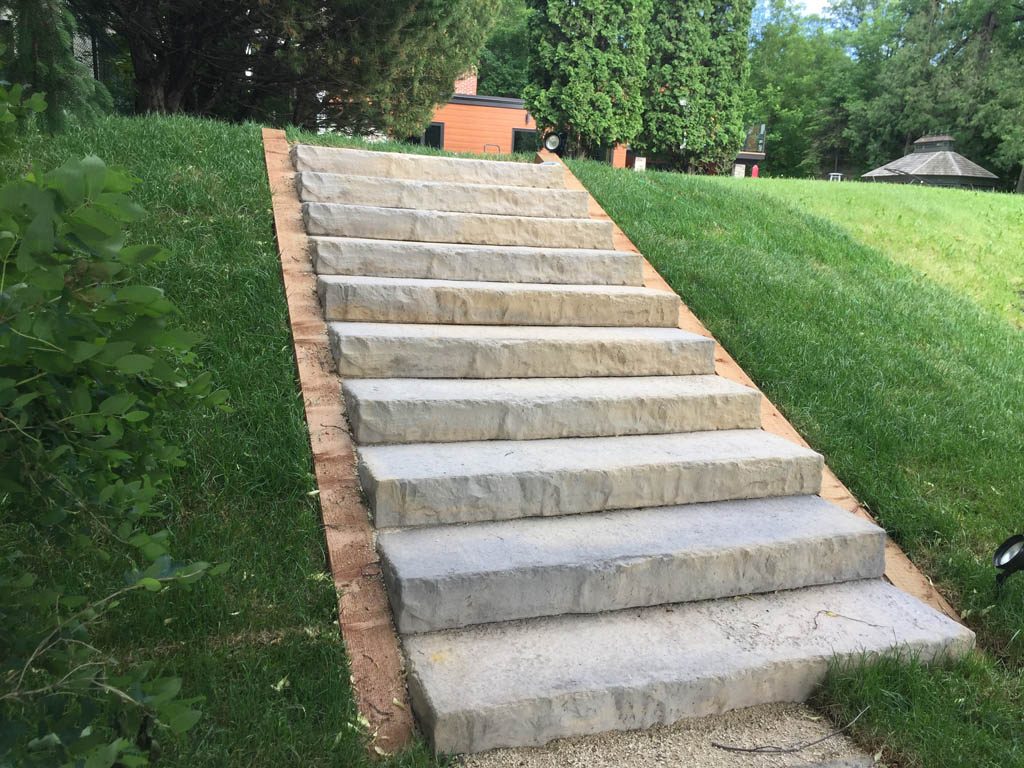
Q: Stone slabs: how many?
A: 10